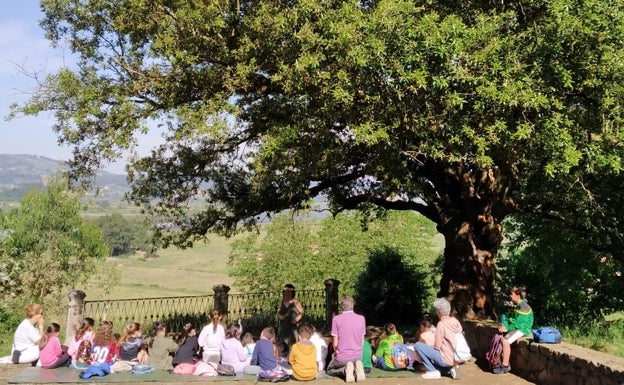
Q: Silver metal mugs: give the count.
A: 0